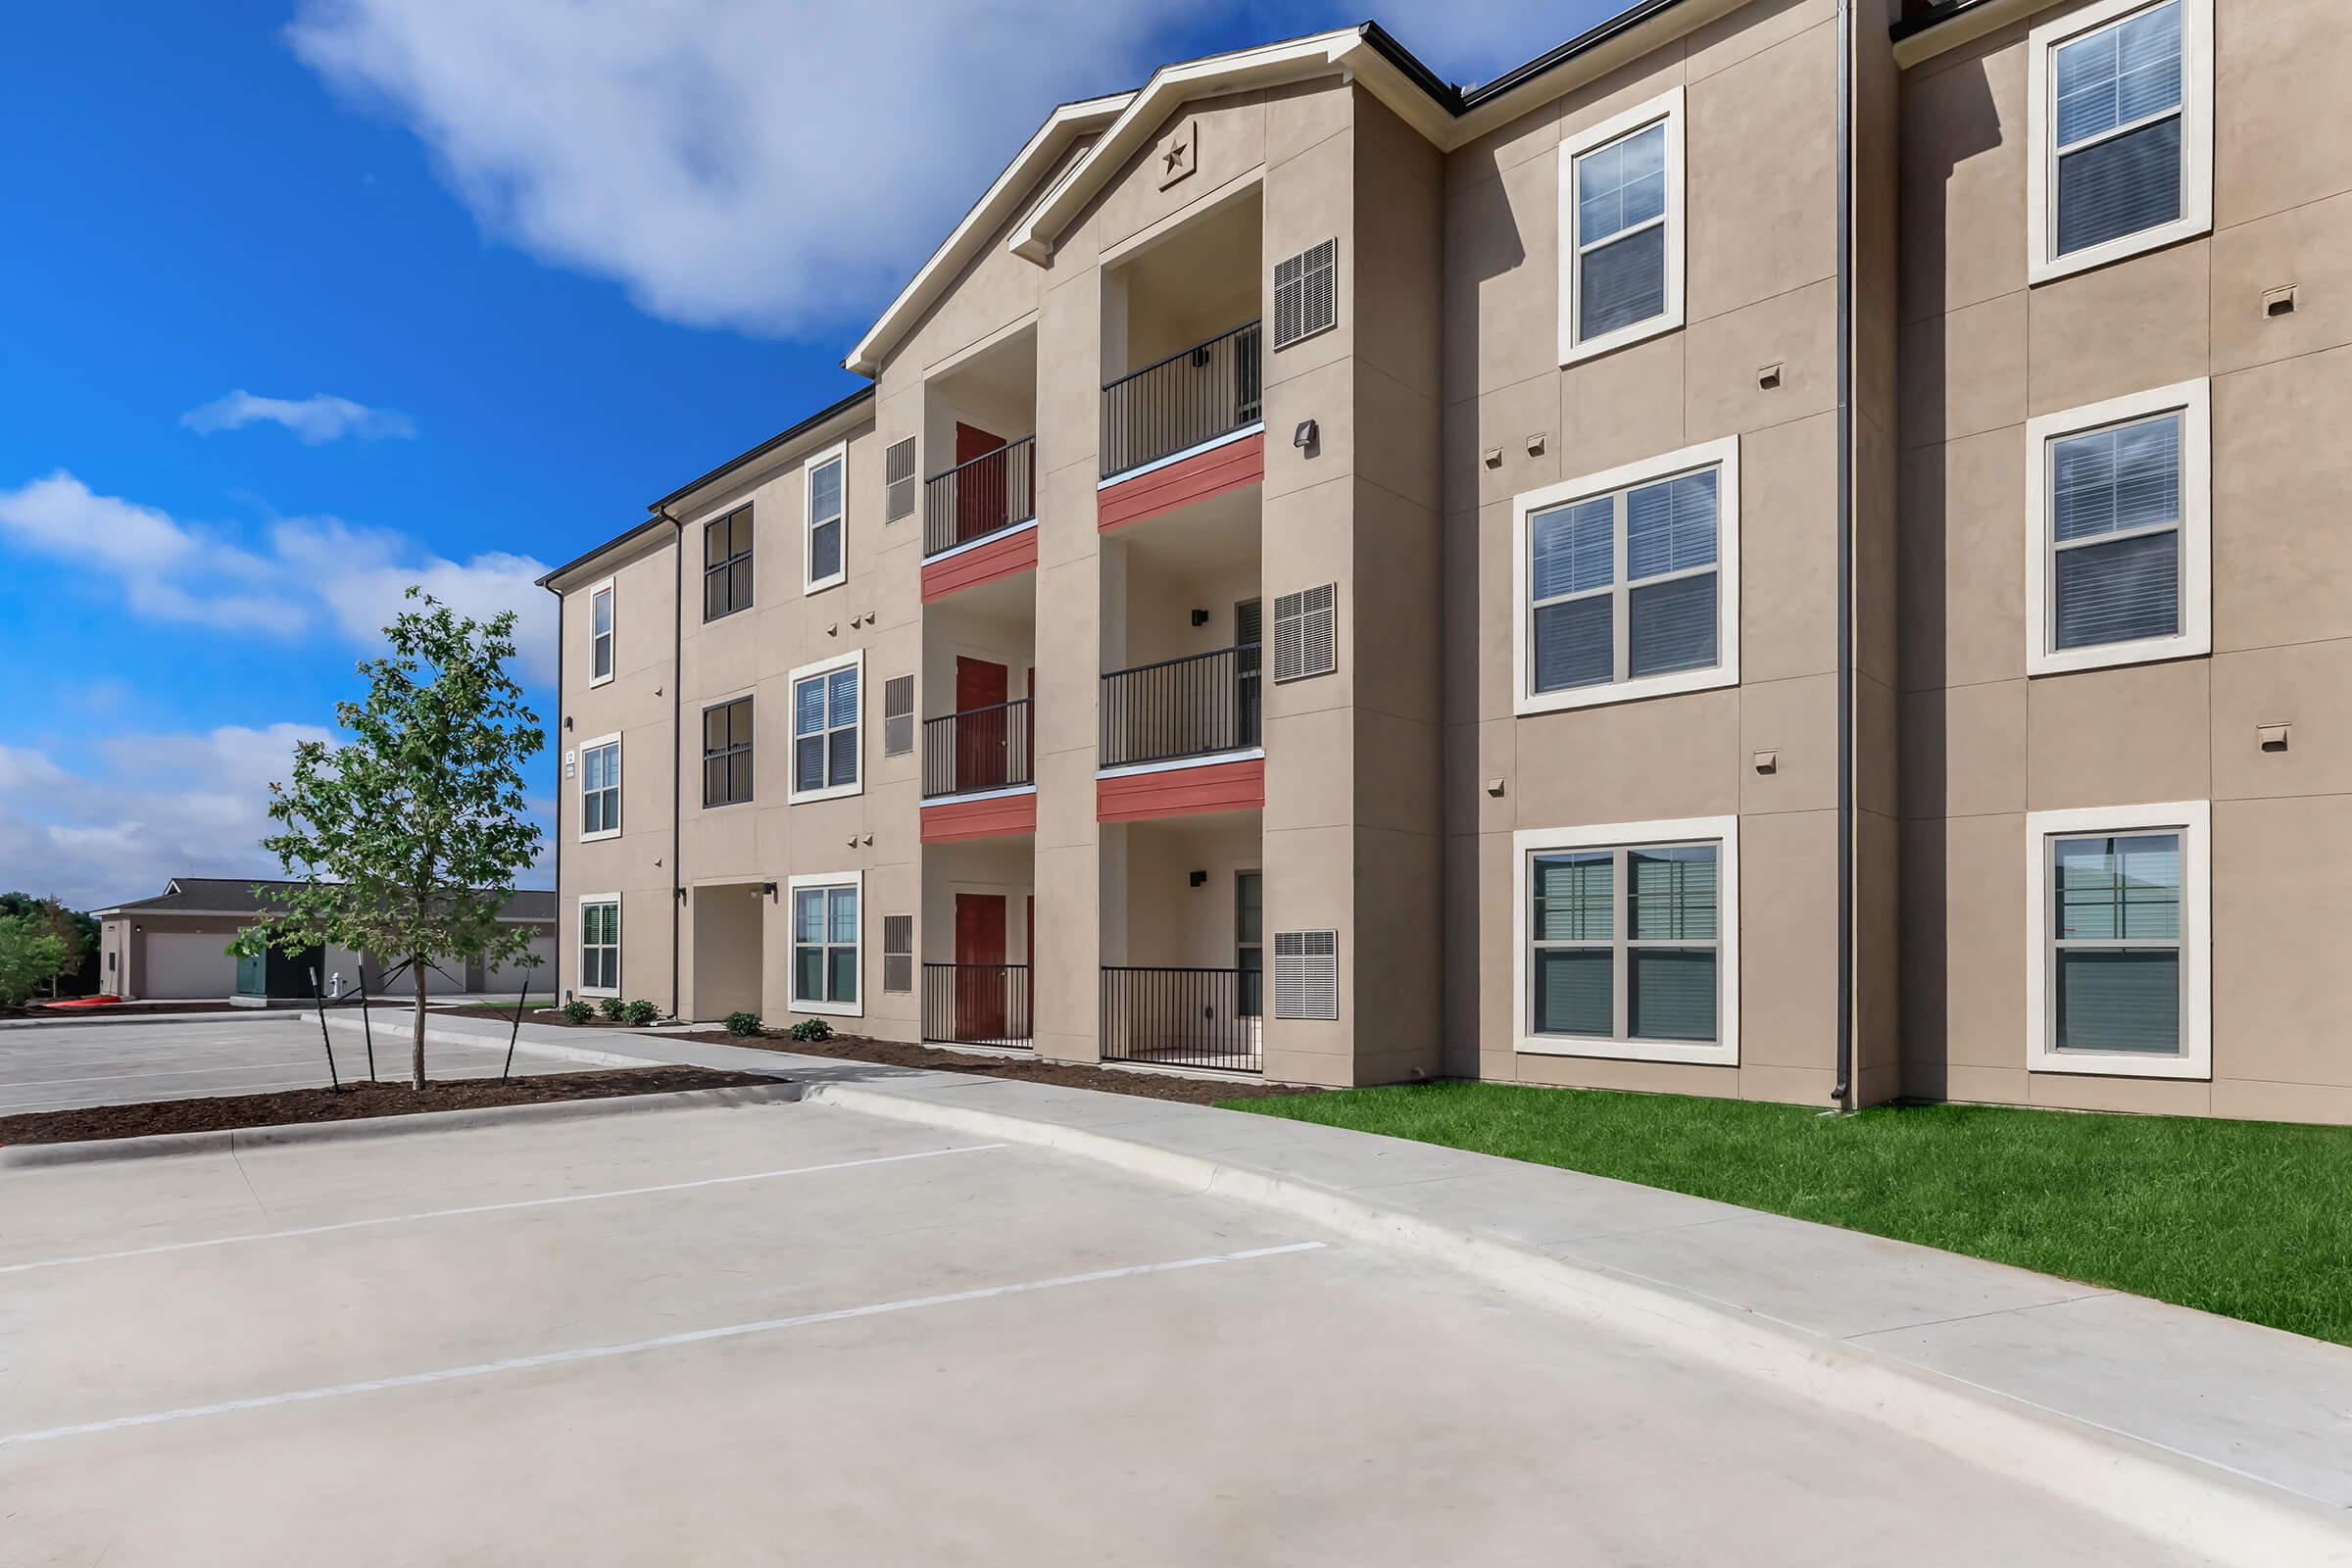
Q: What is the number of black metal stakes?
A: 3